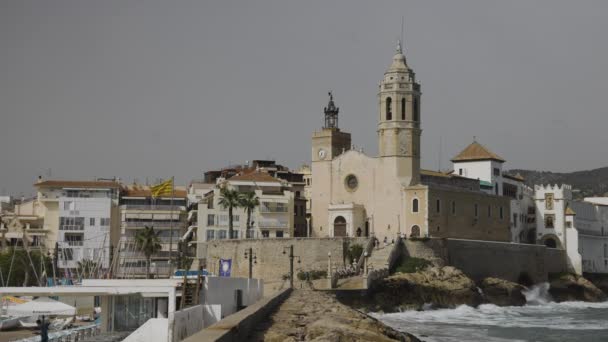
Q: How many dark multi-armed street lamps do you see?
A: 2